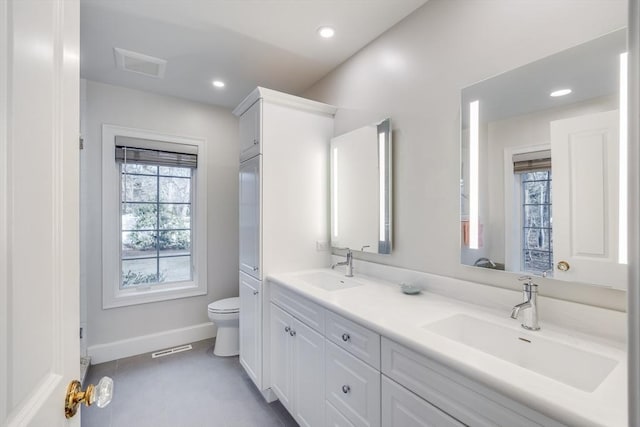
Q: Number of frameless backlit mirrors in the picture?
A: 2